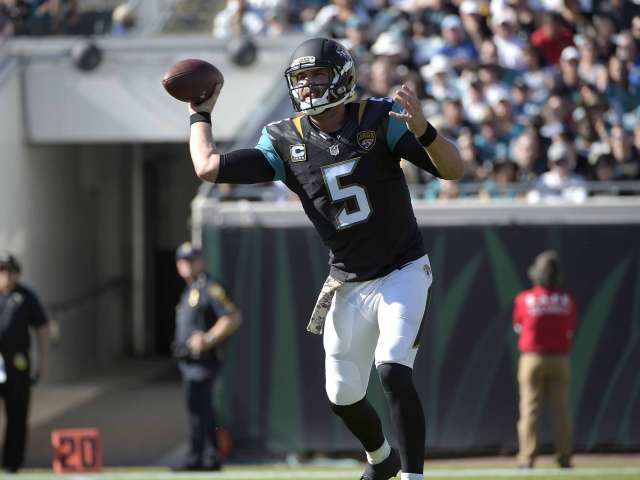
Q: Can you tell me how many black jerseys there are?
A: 1